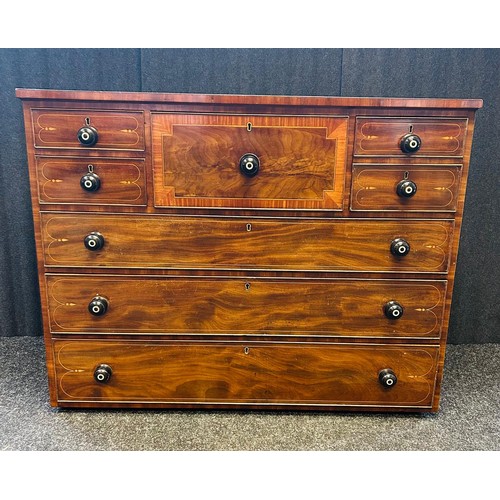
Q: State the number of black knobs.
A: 11